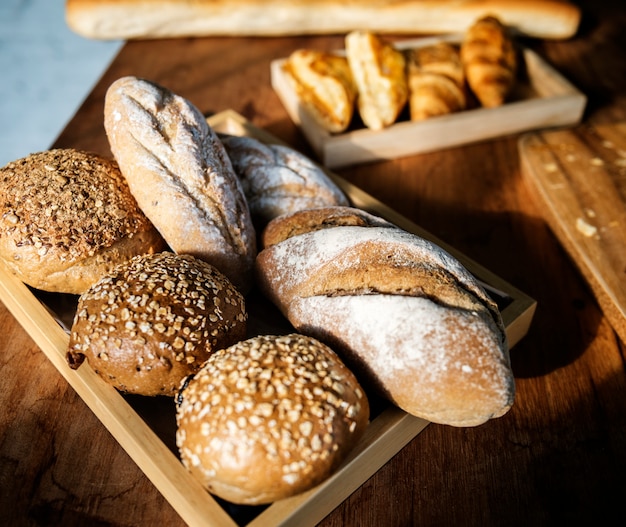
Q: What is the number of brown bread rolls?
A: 3